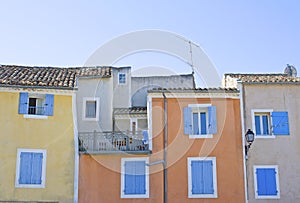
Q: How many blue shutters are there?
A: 13